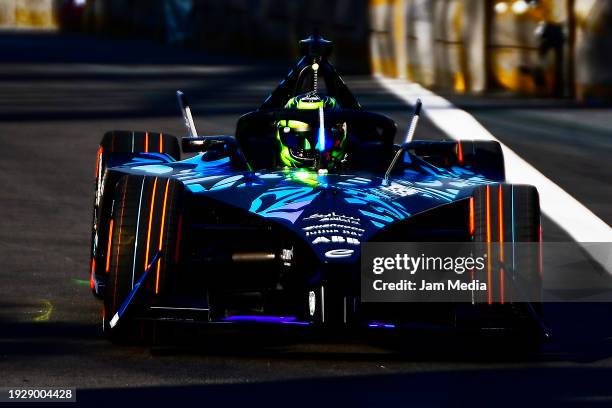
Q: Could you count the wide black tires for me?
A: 4